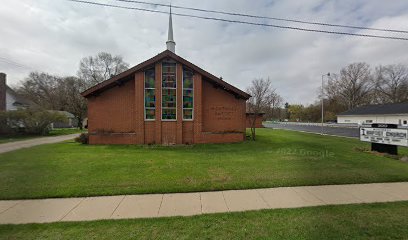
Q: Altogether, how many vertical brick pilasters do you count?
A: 4